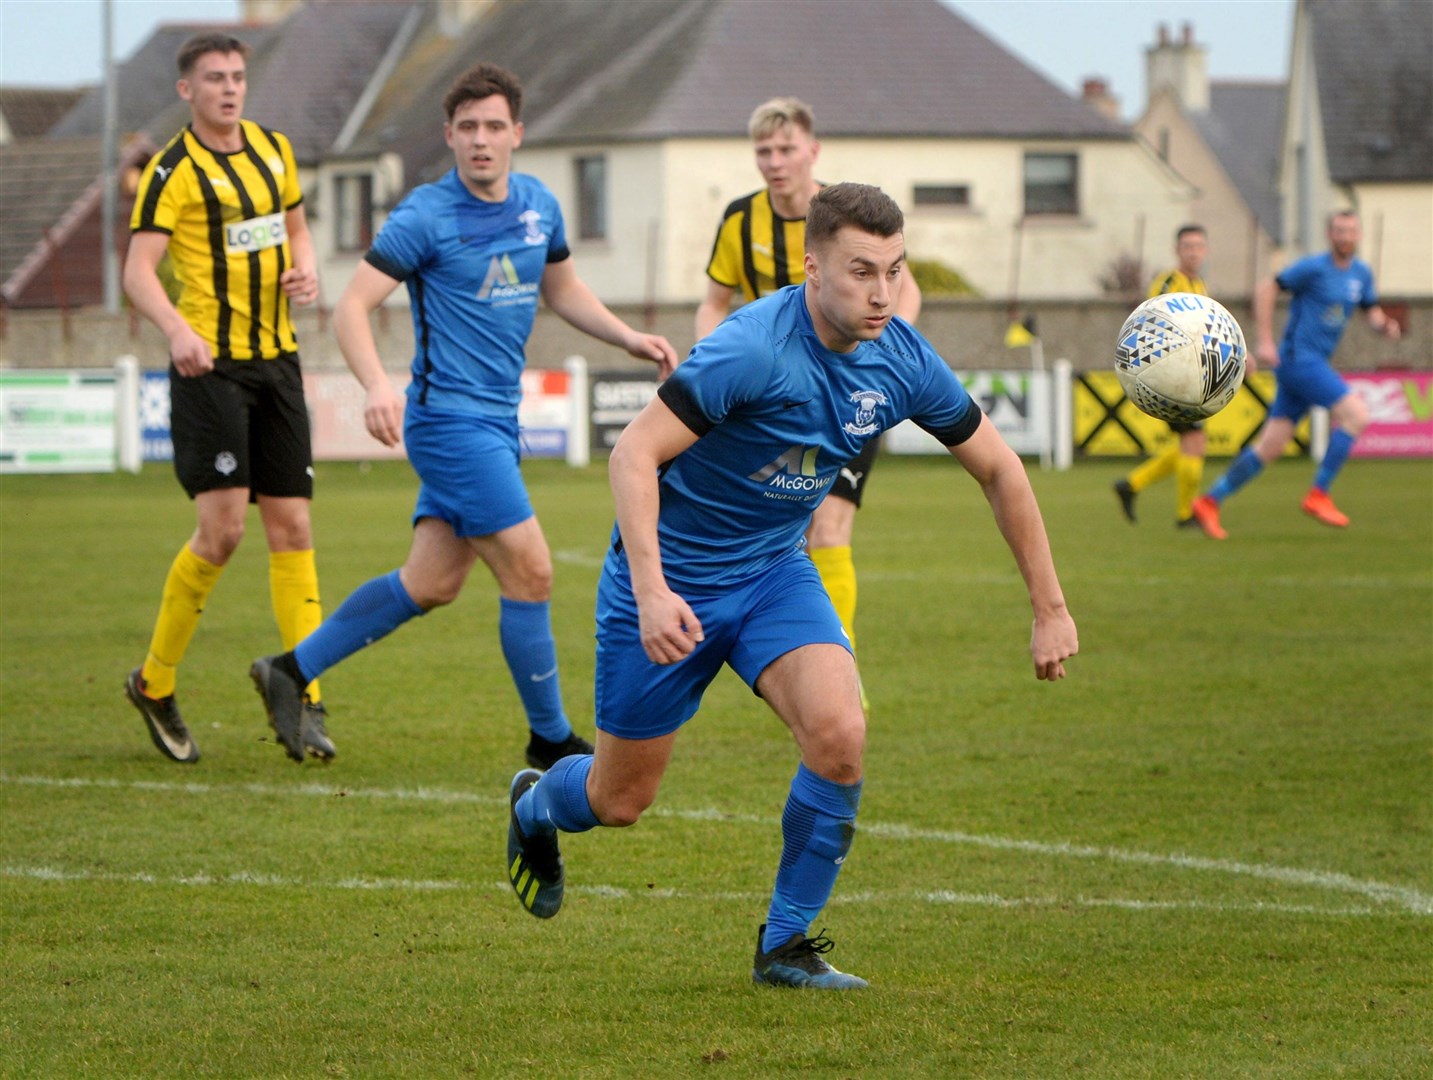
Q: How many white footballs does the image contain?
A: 1